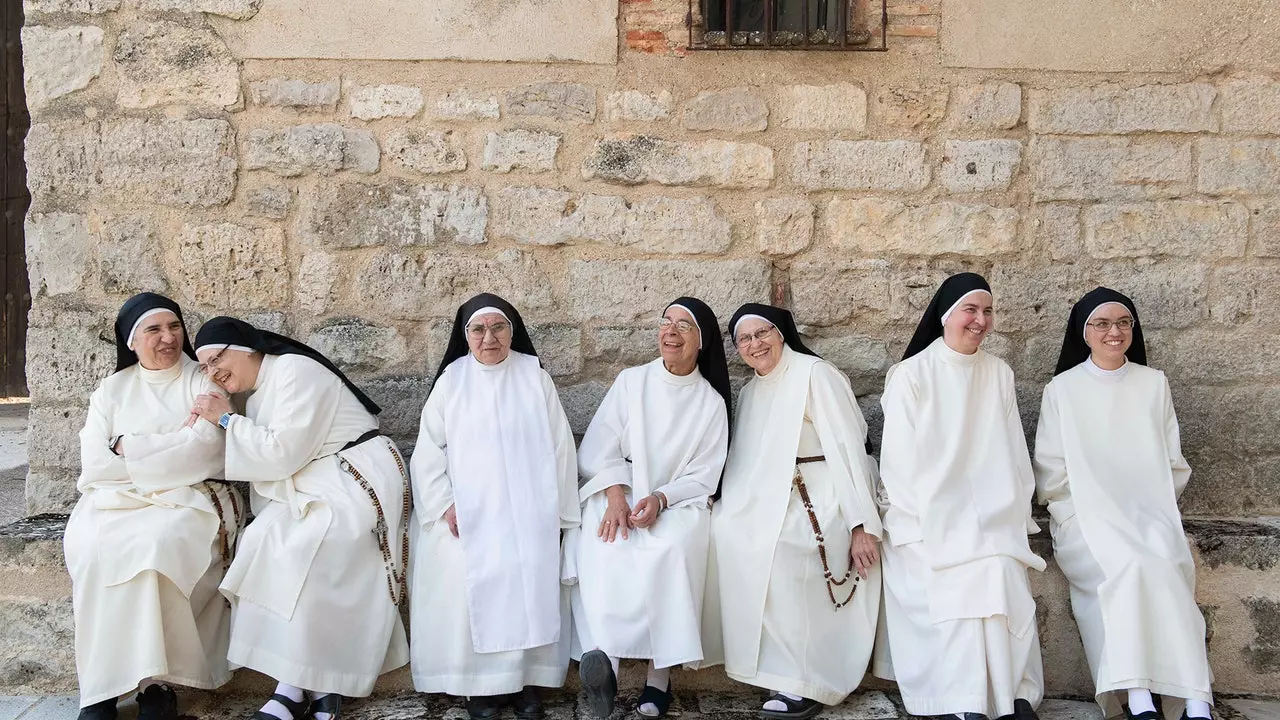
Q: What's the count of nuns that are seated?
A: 7